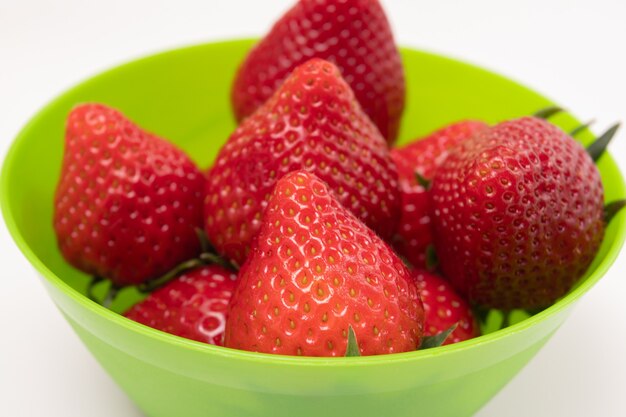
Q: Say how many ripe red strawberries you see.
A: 8